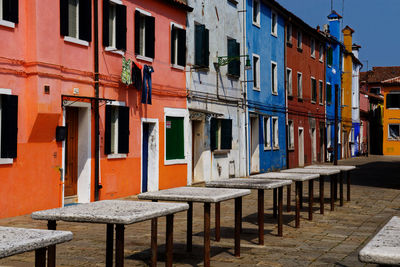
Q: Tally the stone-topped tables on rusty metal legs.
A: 8